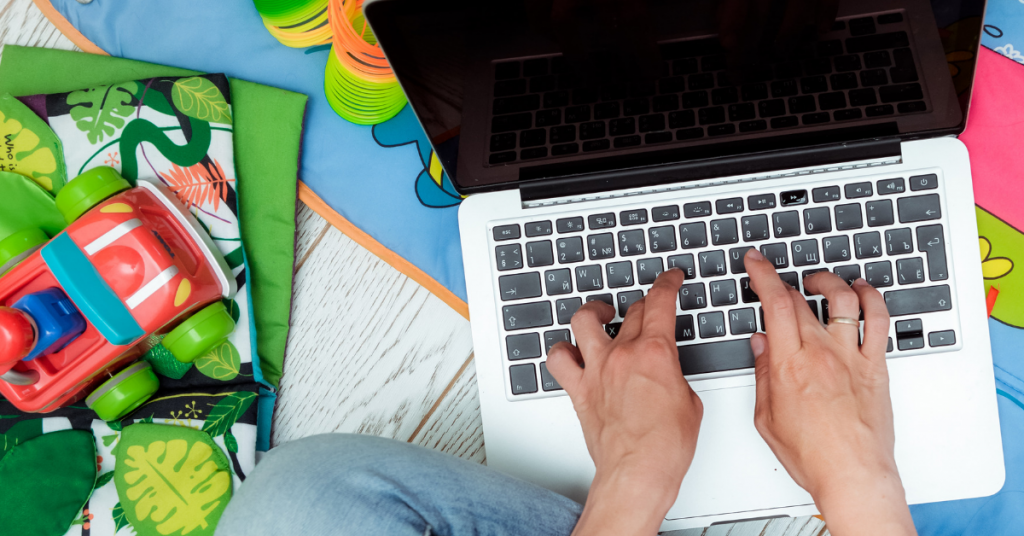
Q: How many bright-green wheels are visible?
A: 4